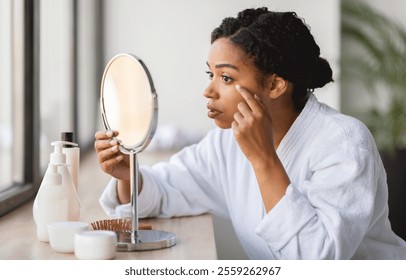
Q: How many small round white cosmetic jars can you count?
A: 2